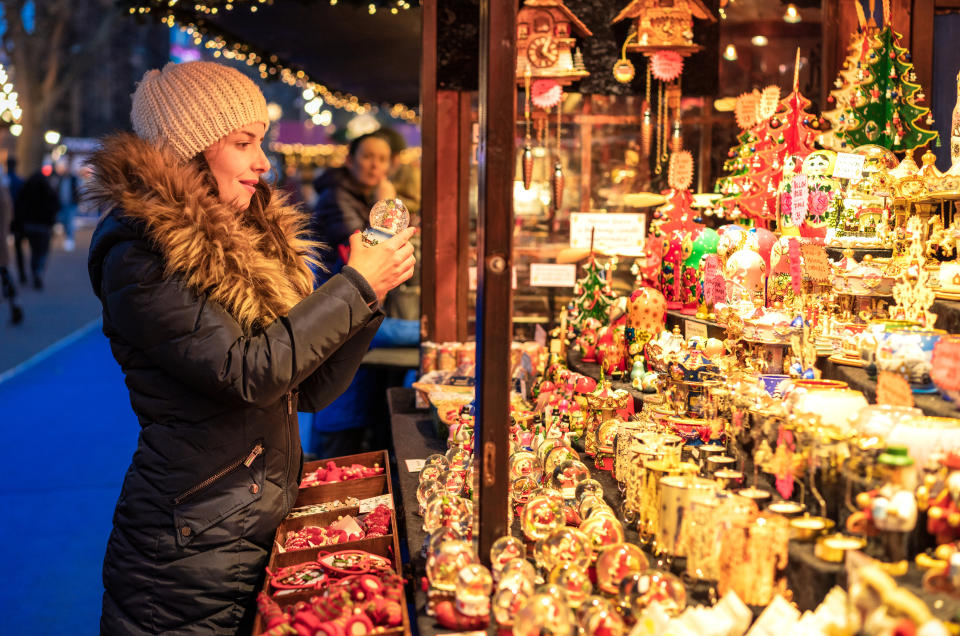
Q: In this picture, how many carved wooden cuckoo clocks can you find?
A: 2